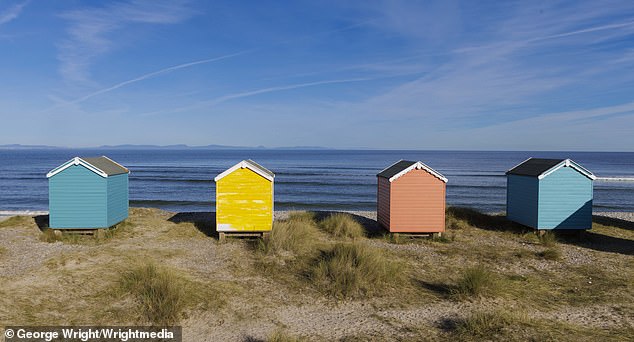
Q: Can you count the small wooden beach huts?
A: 4